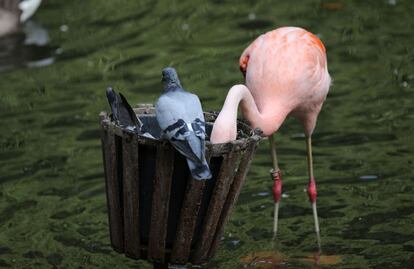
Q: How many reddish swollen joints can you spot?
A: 2